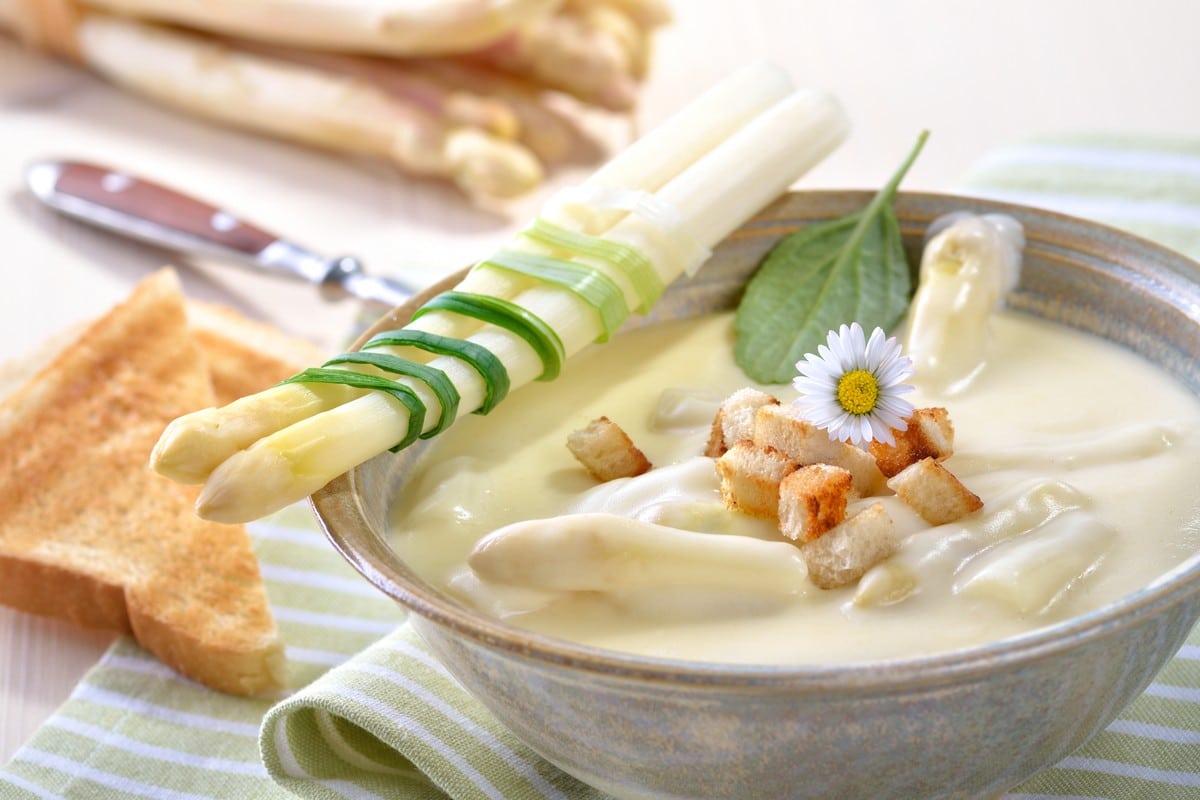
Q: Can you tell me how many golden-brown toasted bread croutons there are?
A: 9